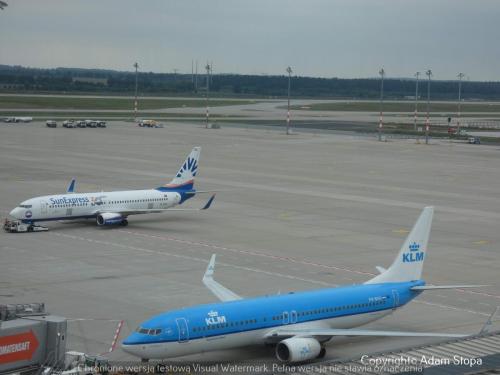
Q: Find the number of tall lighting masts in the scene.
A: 7